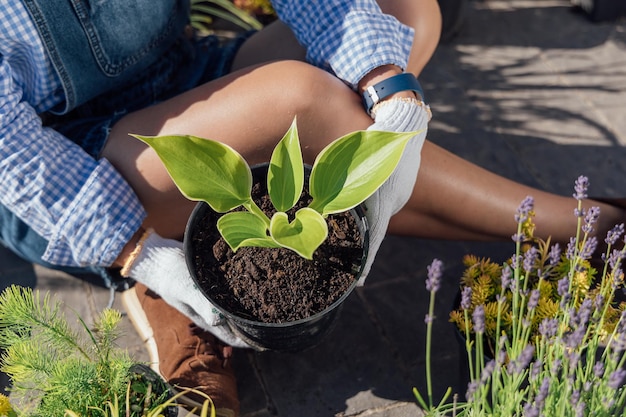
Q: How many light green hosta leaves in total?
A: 5